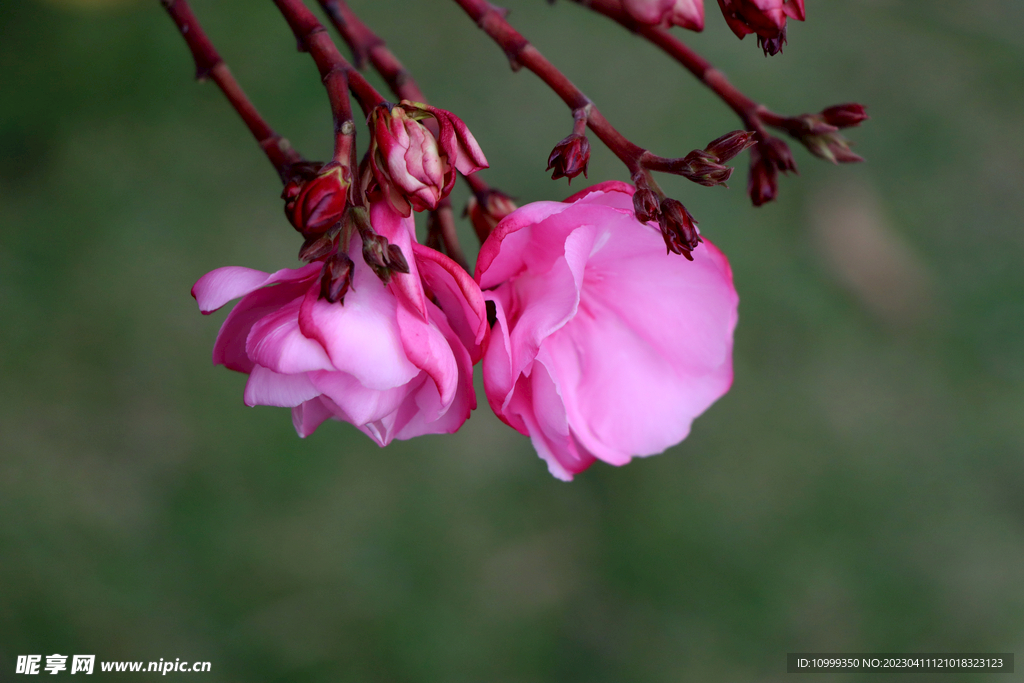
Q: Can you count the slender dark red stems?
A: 5